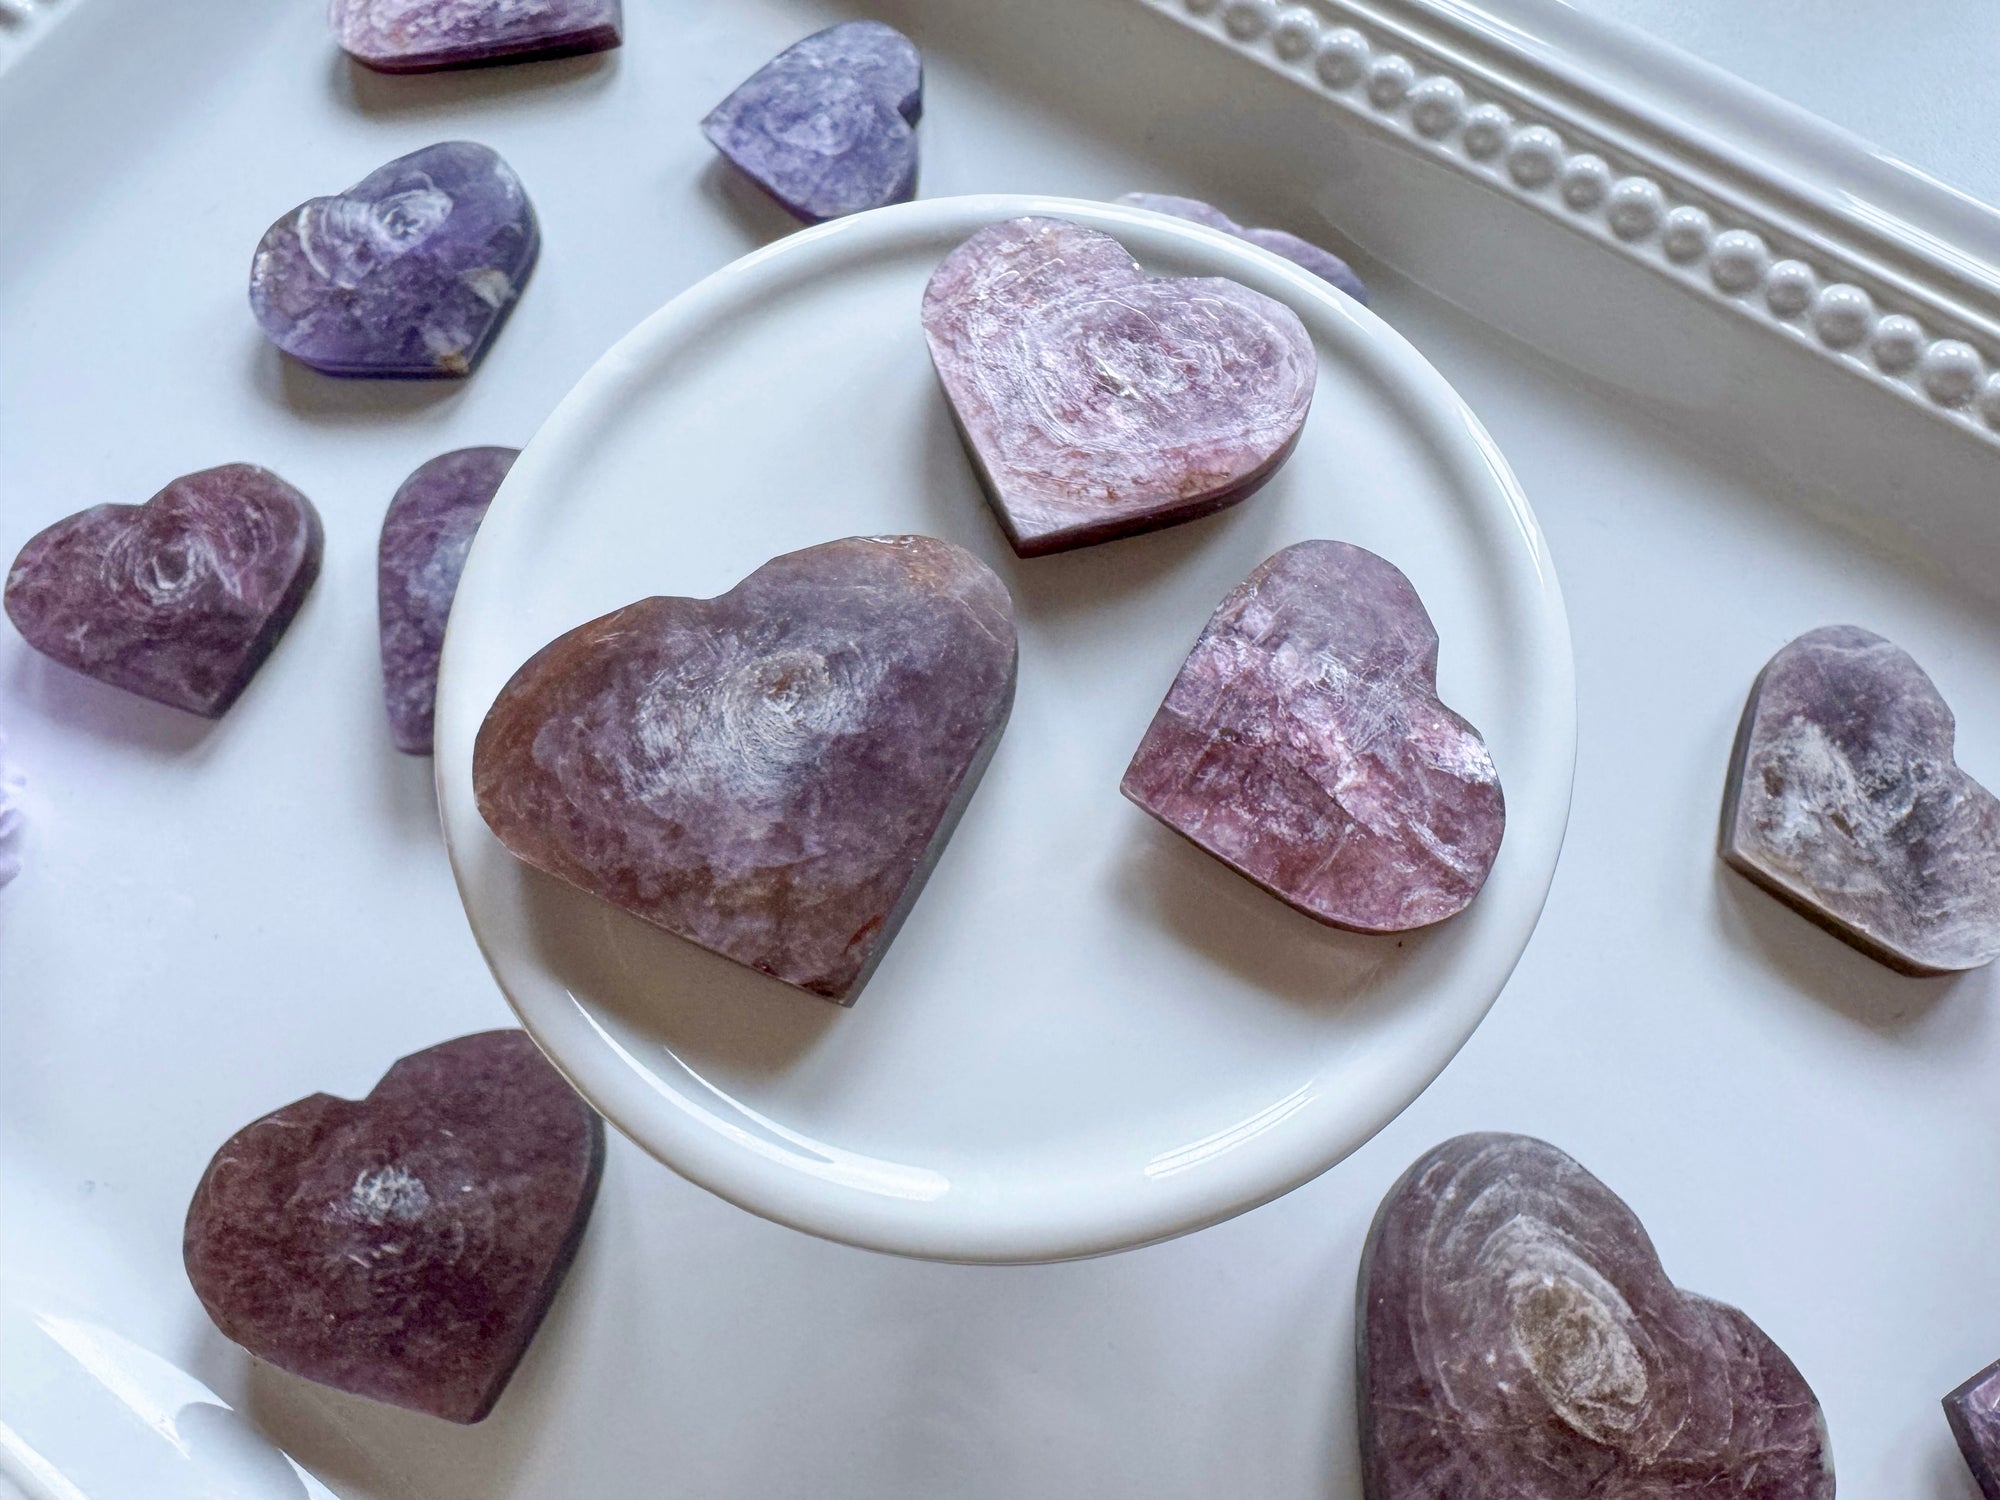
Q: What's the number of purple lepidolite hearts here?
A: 13